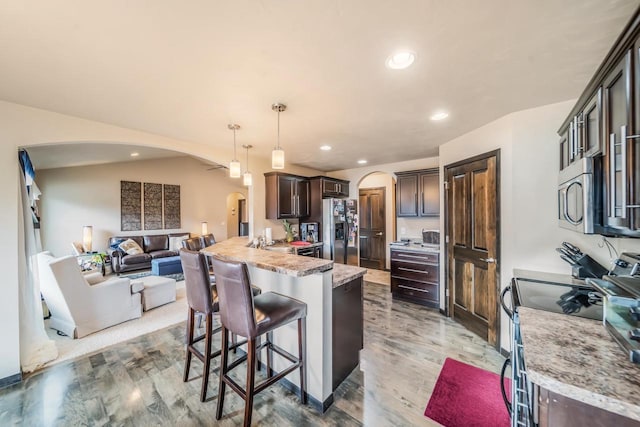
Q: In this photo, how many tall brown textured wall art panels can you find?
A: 3